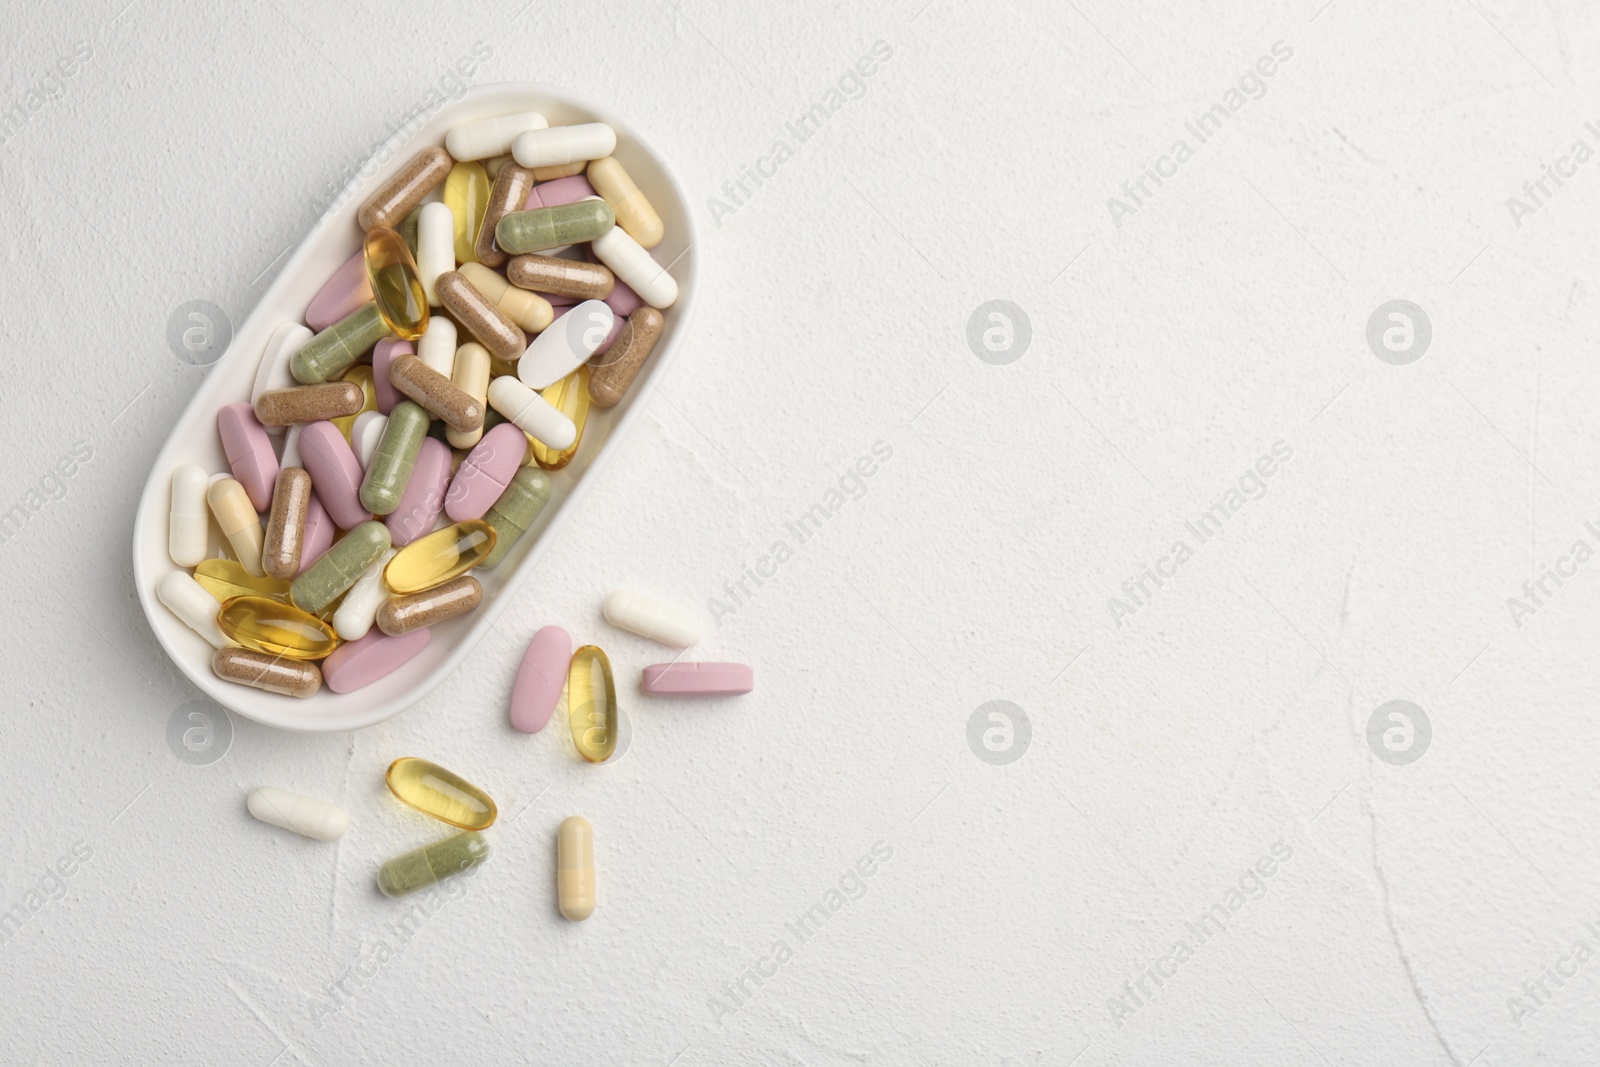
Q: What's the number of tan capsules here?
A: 6